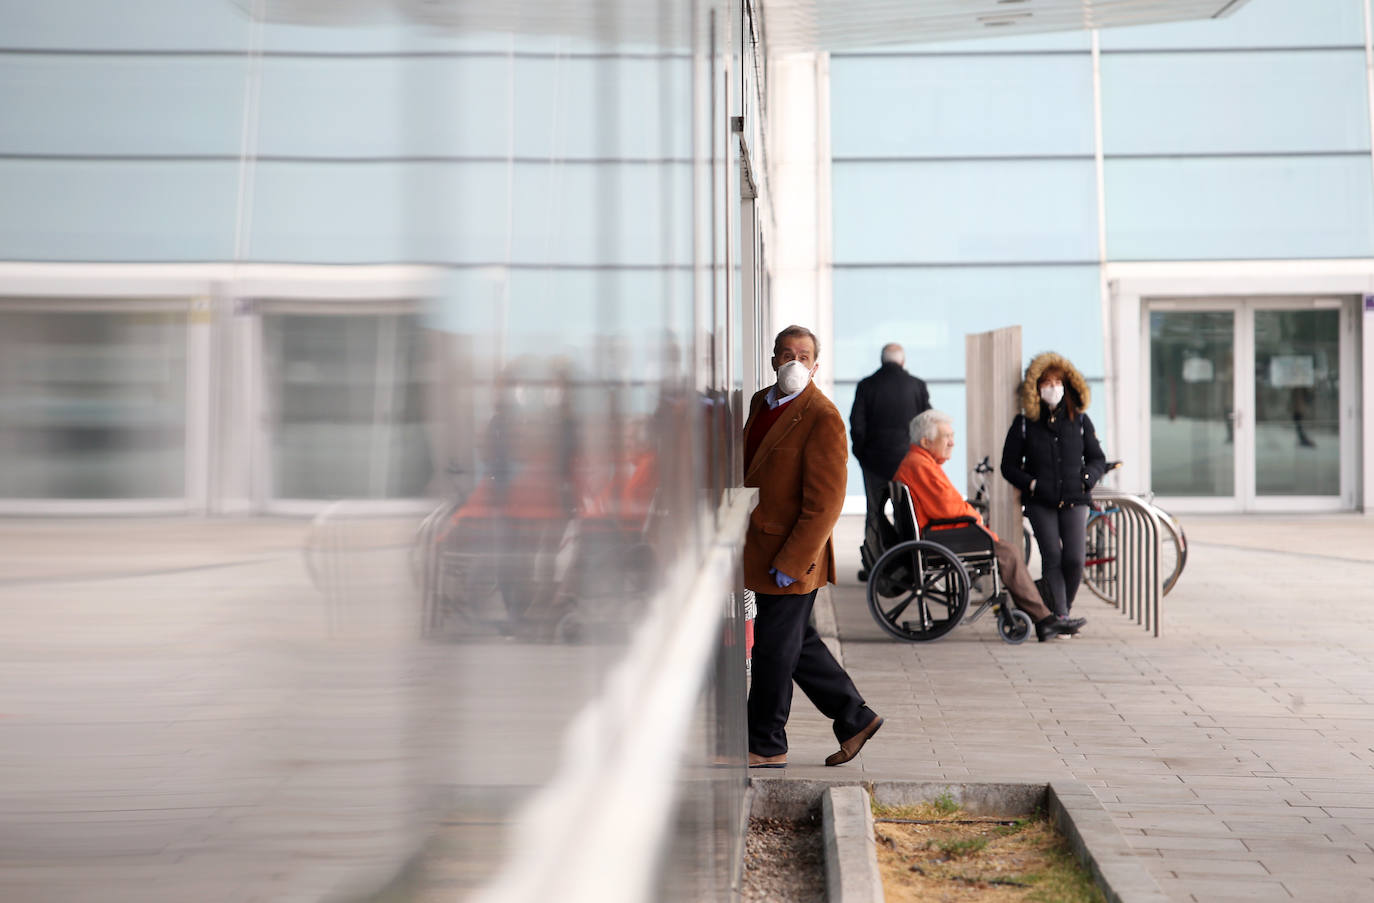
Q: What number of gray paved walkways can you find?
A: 1